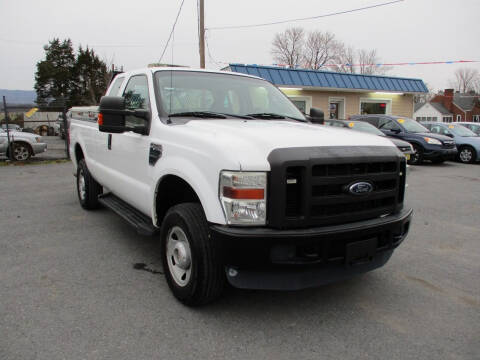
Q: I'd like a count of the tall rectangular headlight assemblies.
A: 1